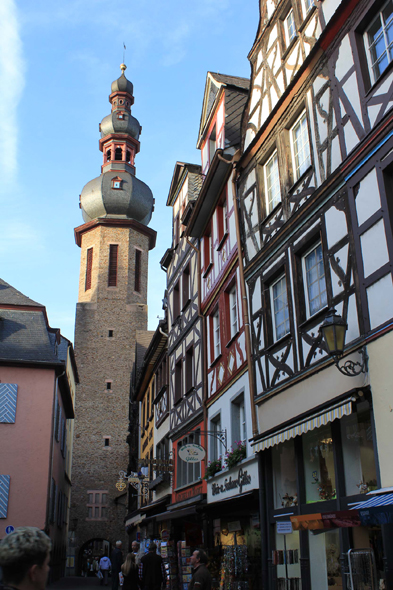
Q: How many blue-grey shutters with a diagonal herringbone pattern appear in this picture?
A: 2